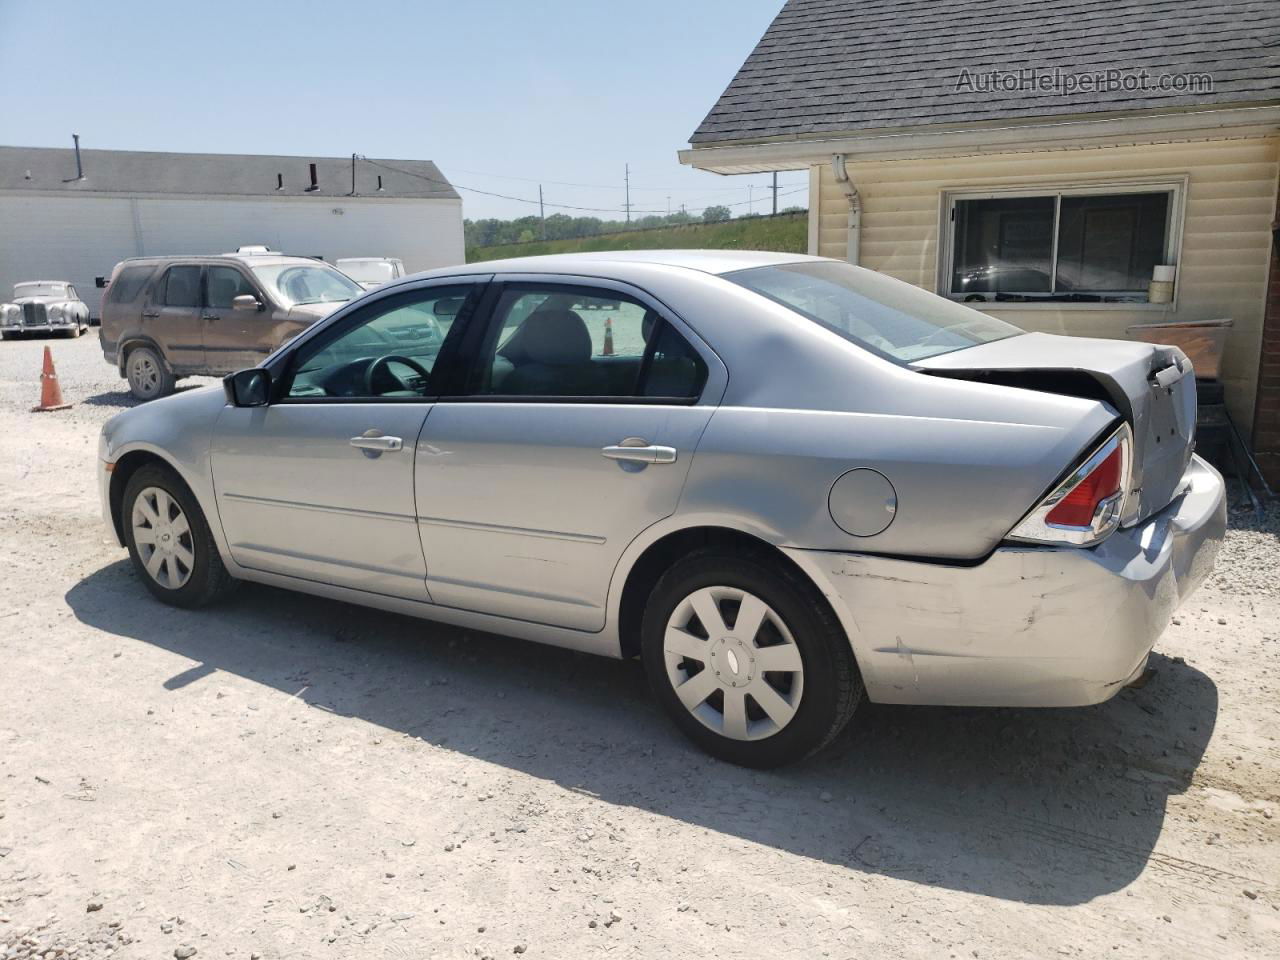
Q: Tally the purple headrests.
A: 0